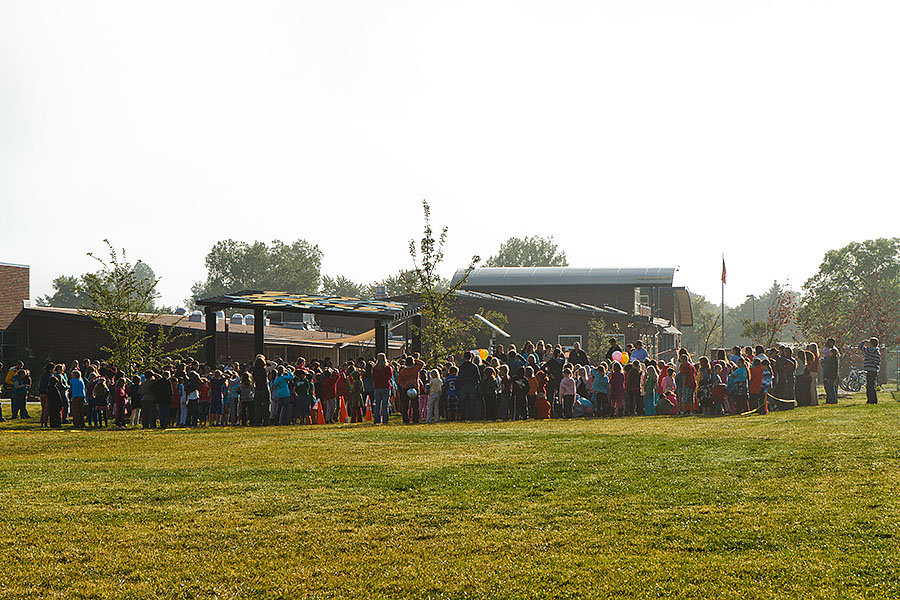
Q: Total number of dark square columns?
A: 4